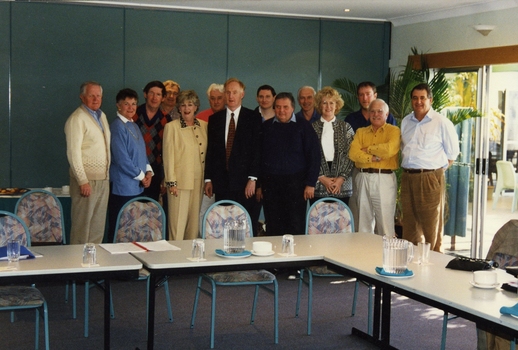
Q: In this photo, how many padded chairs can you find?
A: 6